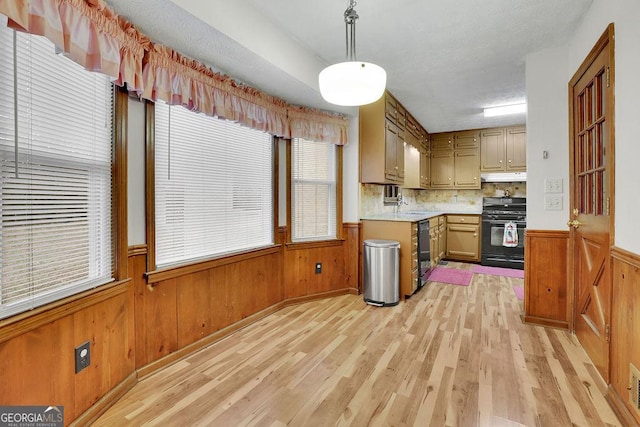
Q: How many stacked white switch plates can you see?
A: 2